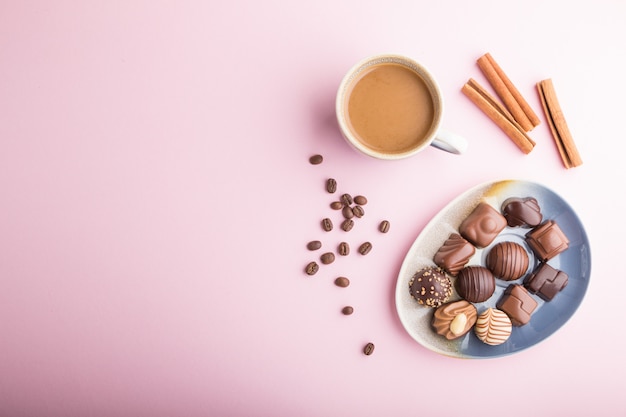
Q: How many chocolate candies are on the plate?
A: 11